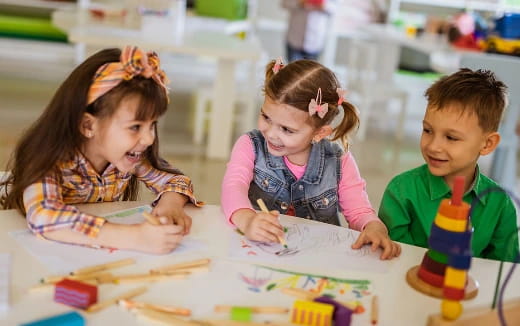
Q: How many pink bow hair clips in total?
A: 3